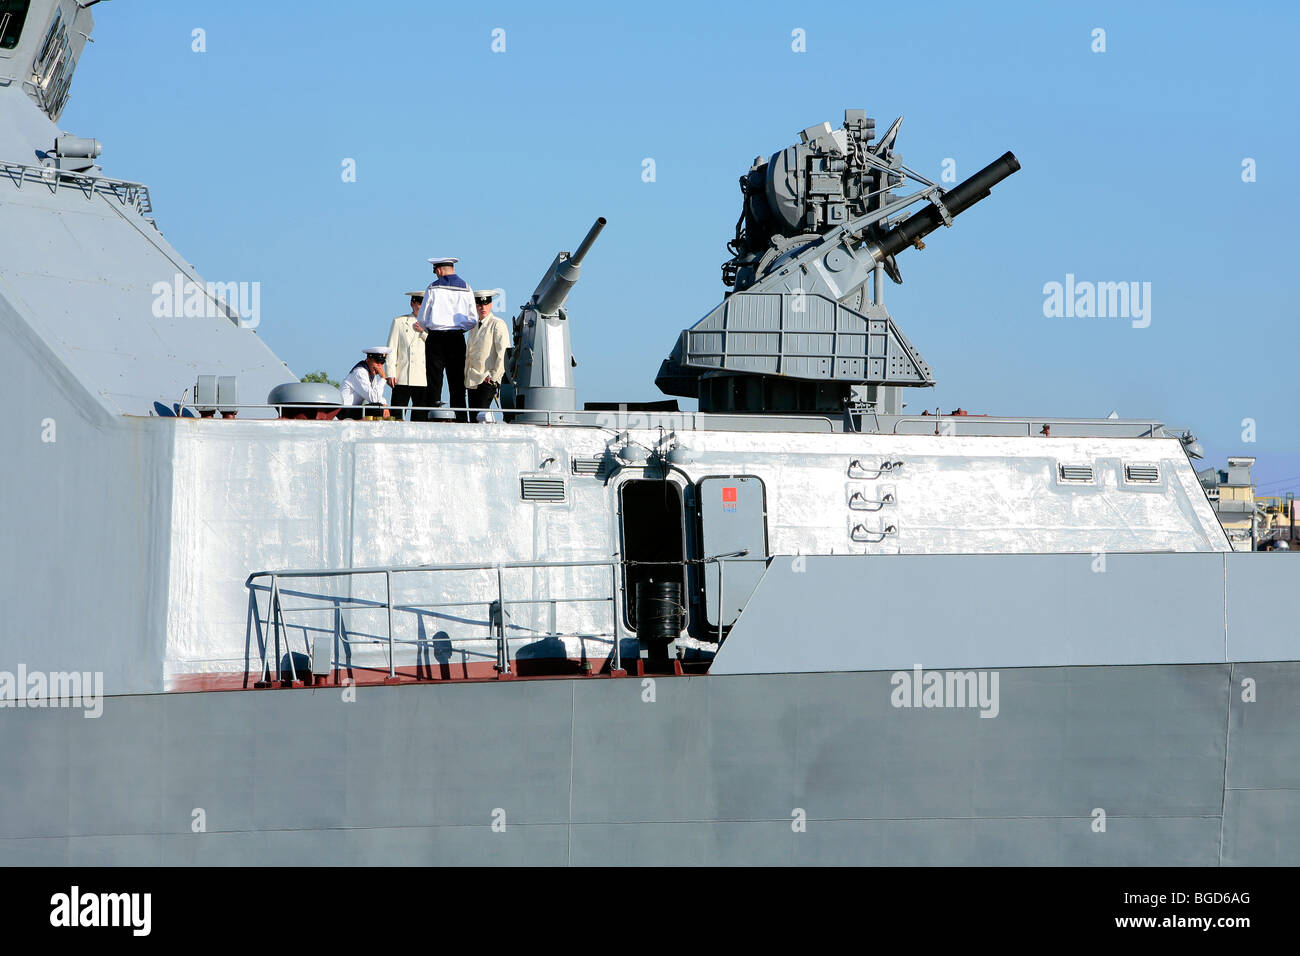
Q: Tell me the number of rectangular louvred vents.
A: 4